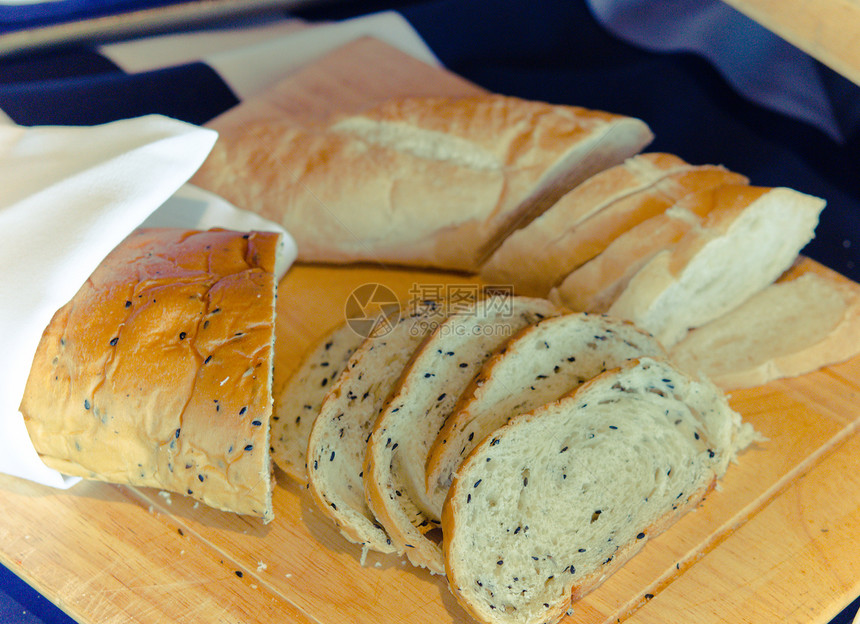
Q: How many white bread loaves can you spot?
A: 1